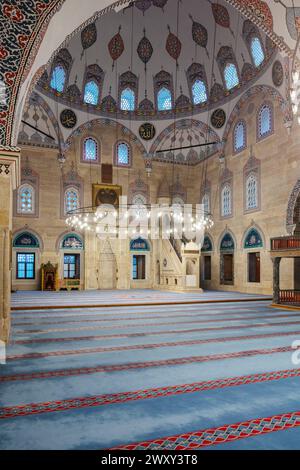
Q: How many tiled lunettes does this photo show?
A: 6